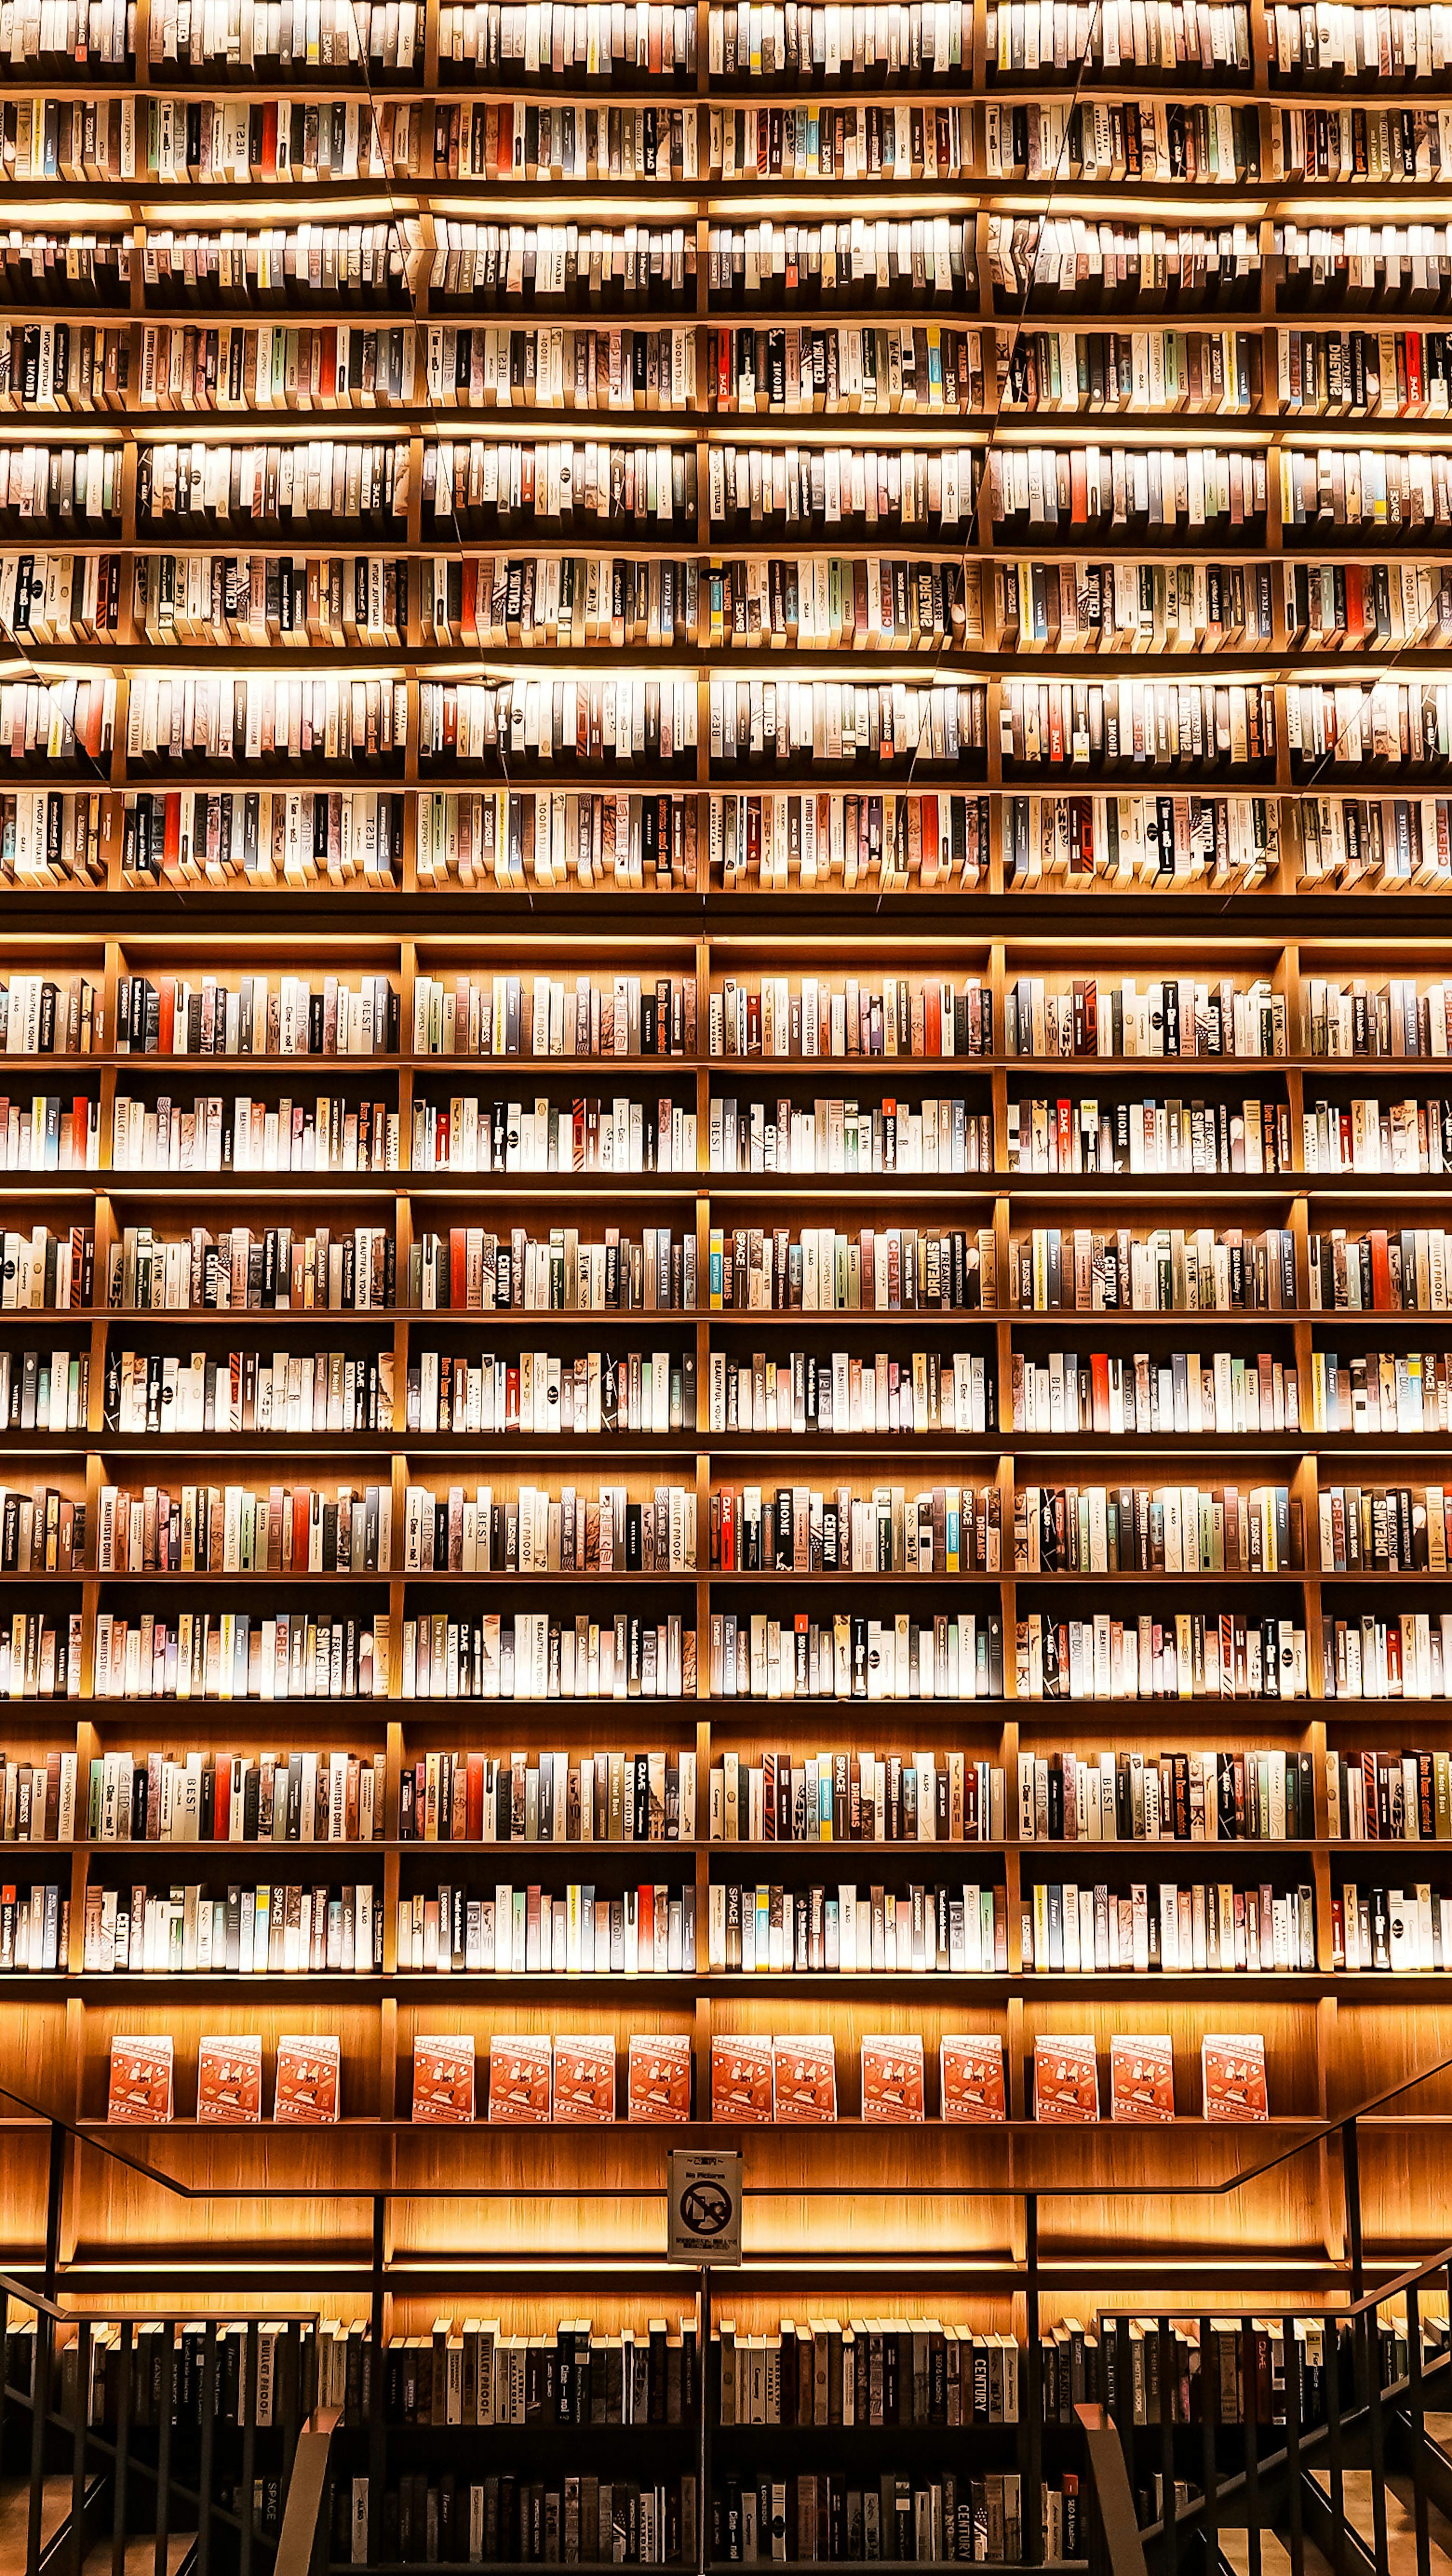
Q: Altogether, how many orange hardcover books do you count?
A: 14